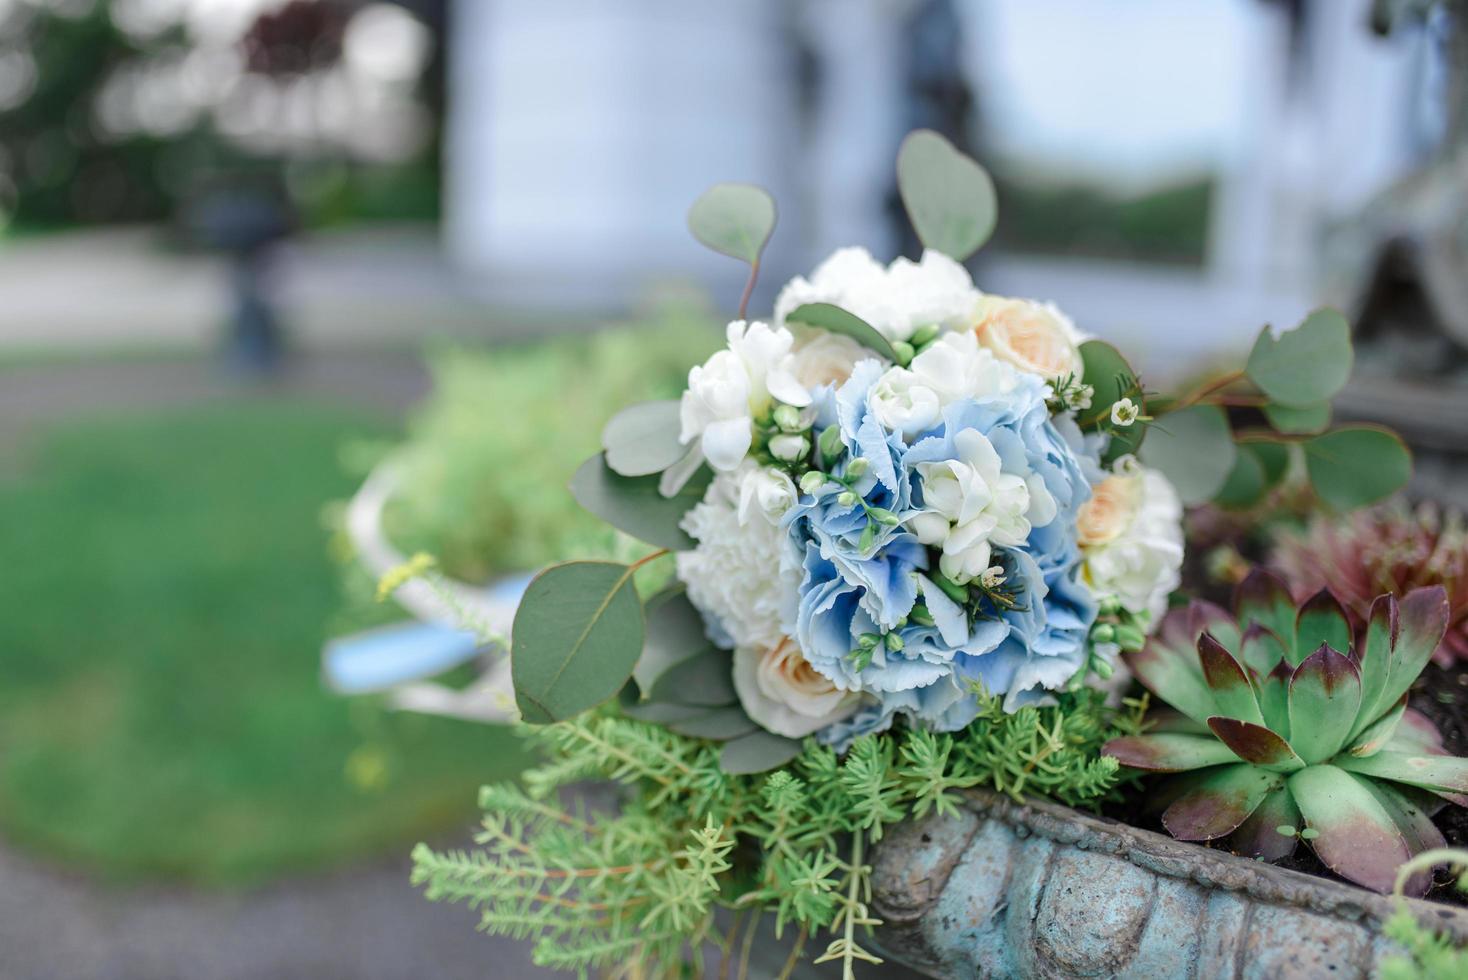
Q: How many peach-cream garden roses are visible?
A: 4